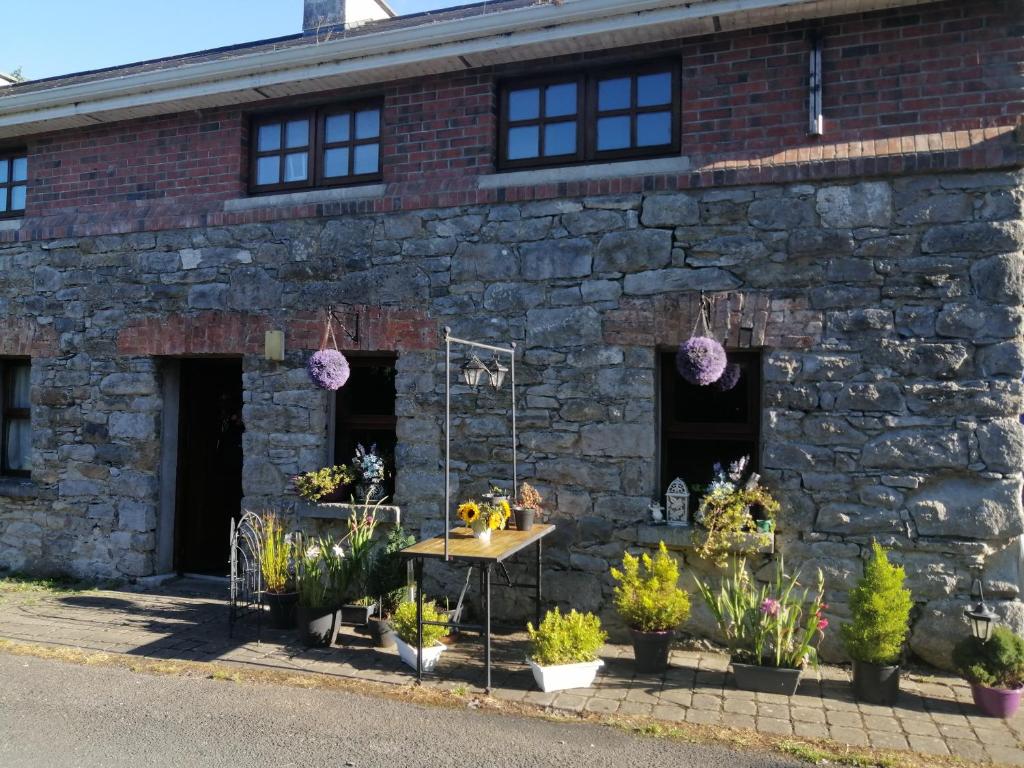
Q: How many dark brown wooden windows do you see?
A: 6